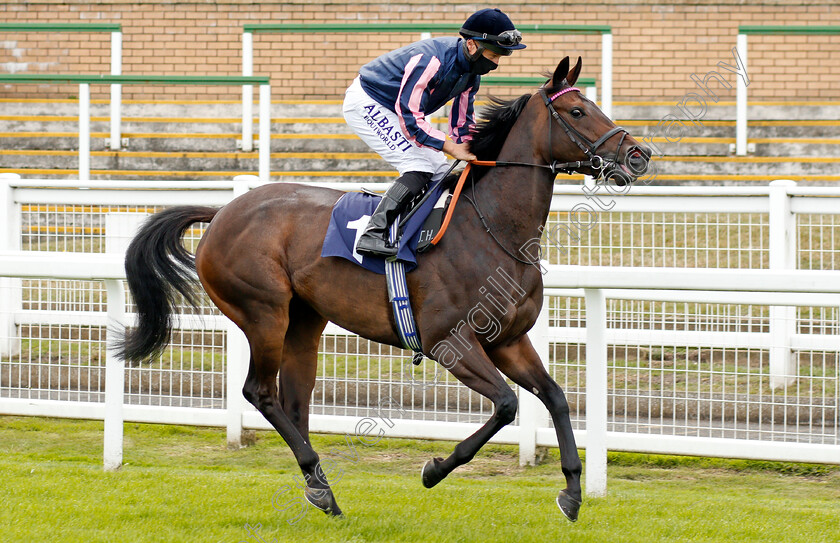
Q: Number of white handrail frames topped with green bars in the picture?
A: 5